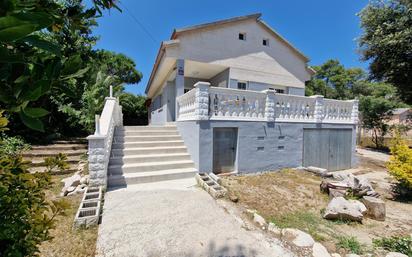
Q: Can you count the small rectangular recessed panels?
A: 4